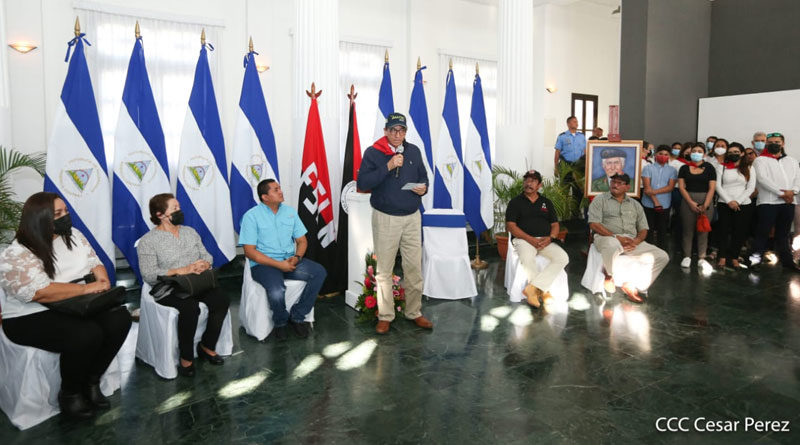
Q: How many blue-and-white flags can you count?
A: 8